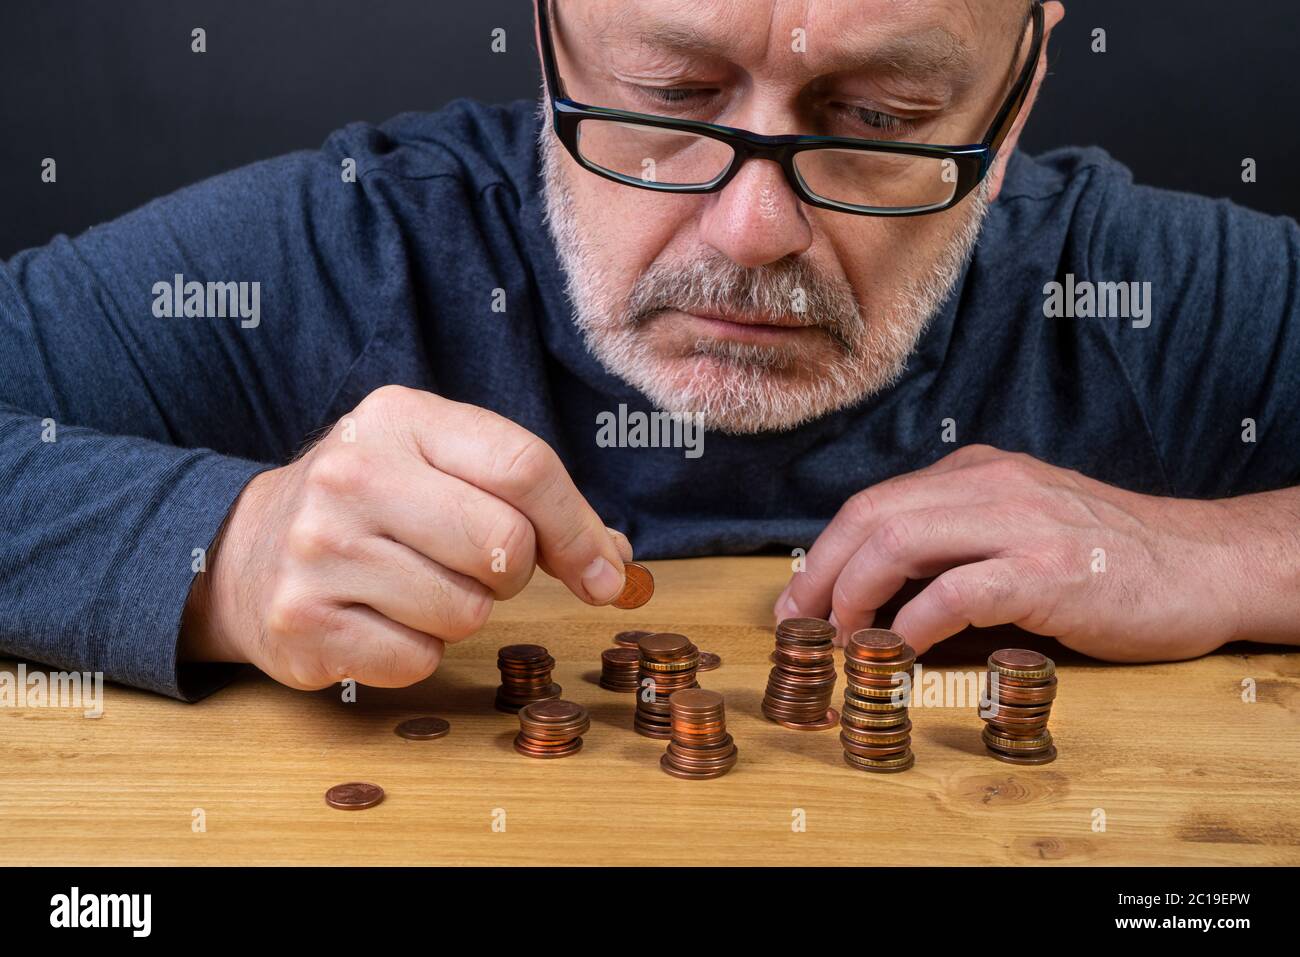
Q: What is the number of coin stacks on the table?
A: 8